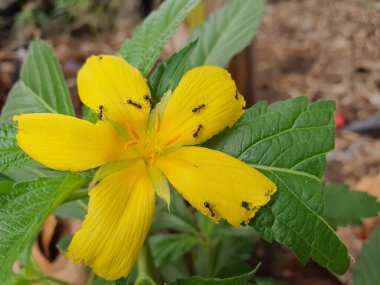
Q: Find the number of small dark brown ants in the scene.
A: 6